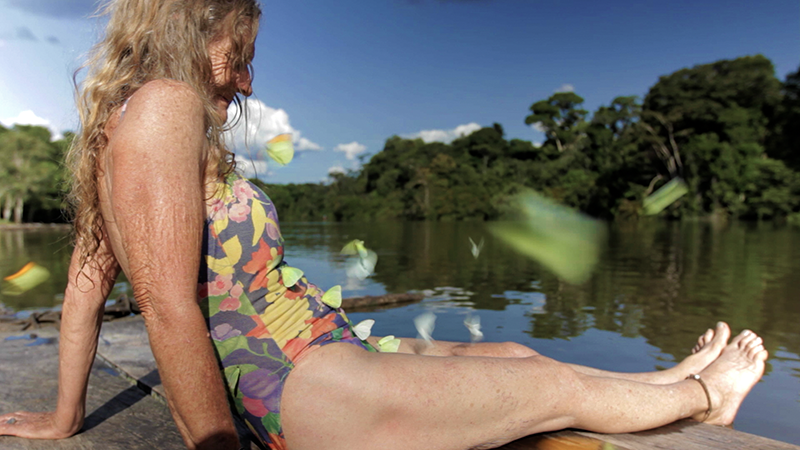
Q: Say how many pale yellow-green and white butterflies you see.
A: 13